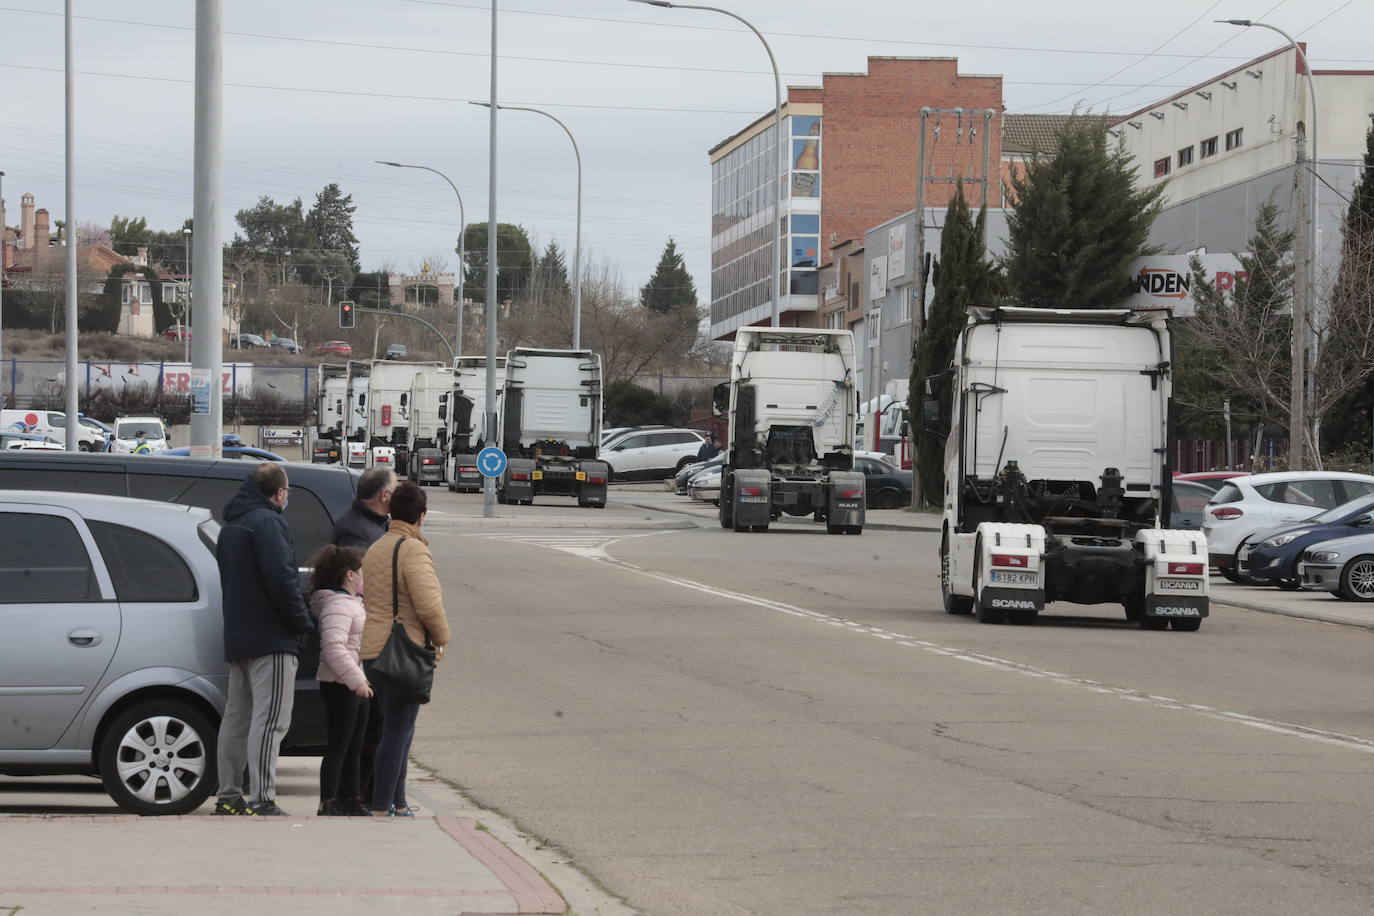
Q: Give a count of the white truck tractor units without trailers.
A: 8